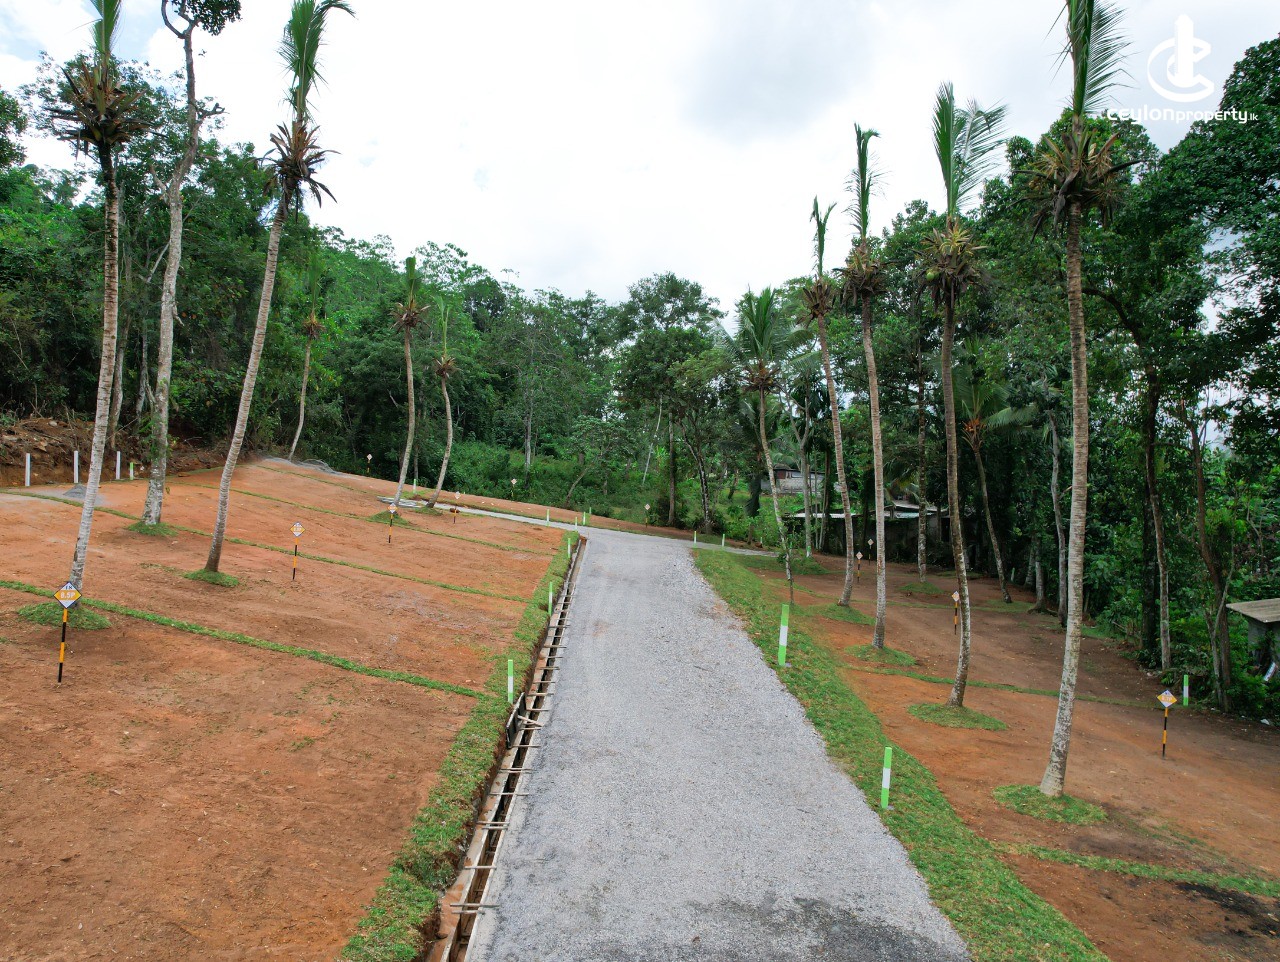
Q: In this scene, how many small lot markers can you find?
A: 11